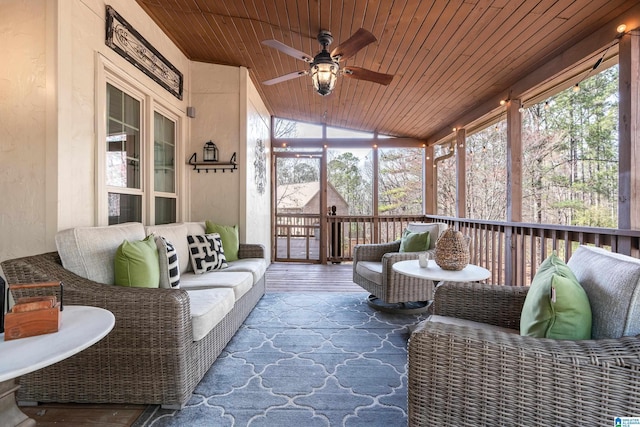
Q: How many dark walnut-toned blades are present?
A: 2